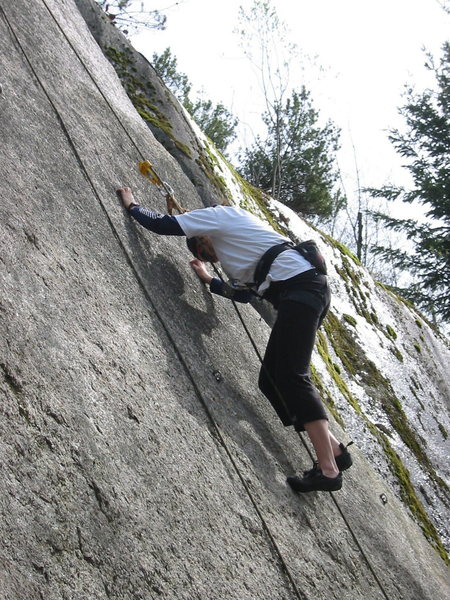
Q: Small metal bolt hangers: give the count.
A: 2